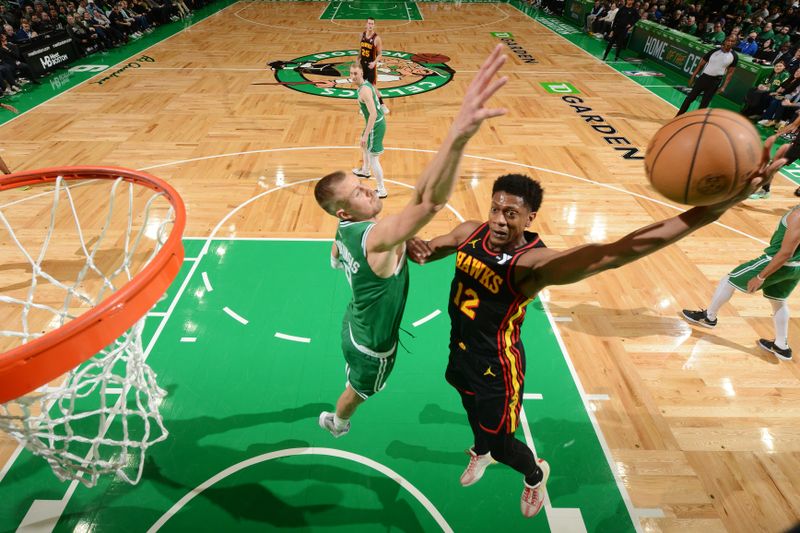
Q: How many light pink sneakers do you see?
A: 2